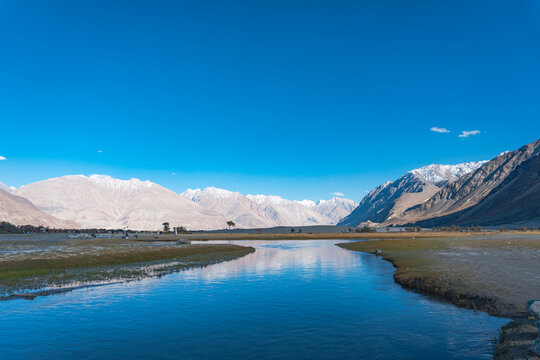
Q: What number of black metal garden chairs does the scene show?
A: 0